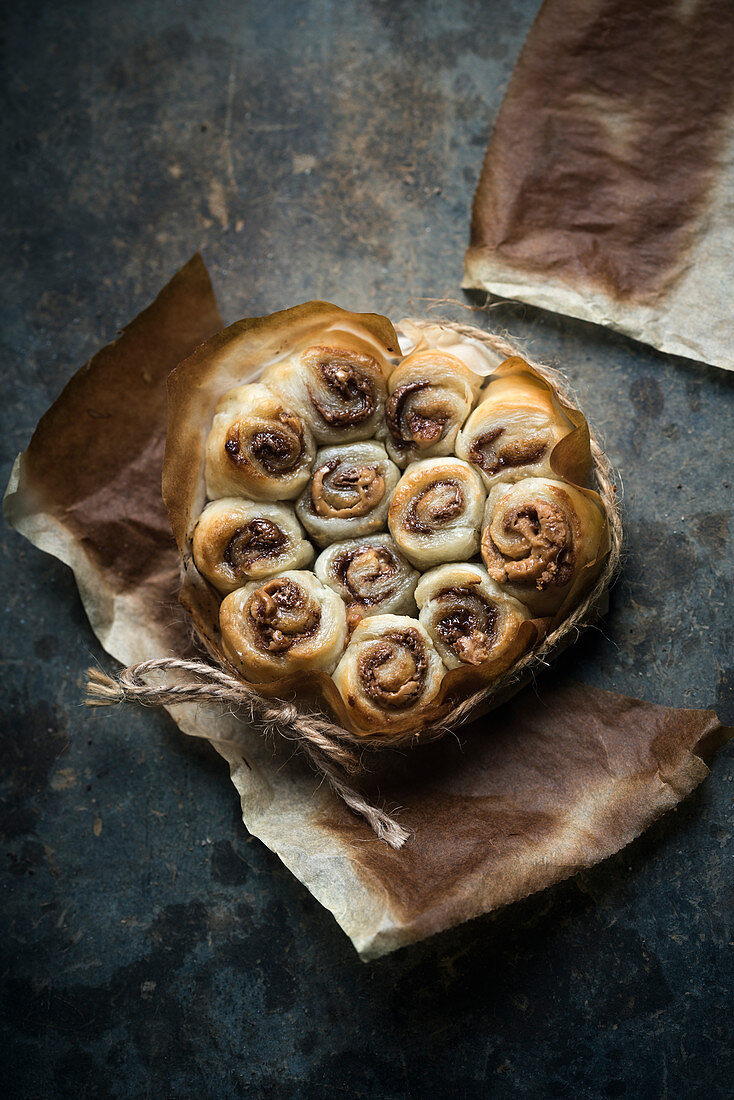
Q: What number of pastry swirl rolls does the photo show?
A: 12